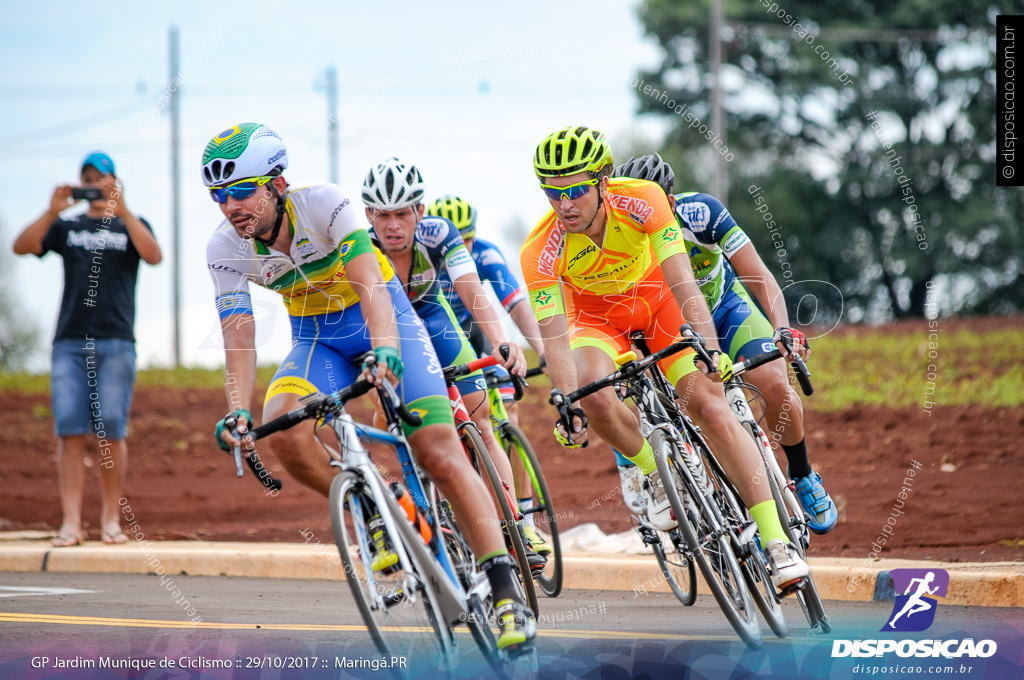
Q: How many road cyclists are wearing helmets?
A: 5